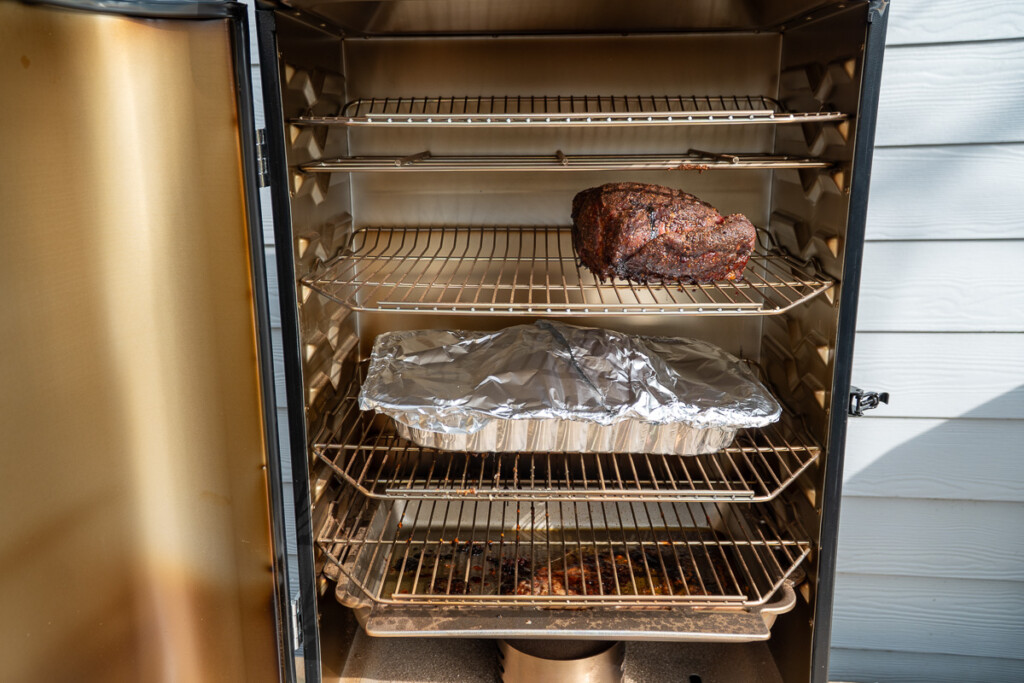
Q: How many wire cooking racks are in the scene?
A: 5